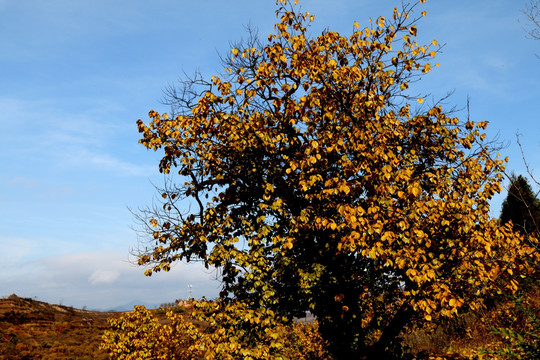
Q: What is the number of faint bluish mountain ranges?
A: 1